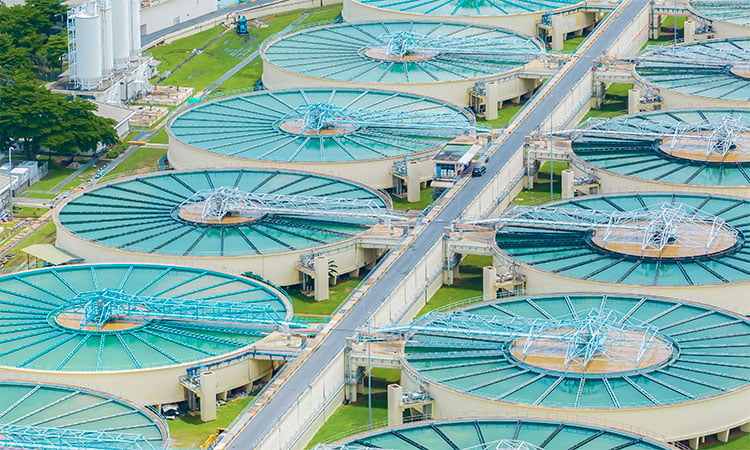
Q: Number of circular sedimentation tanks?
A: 12